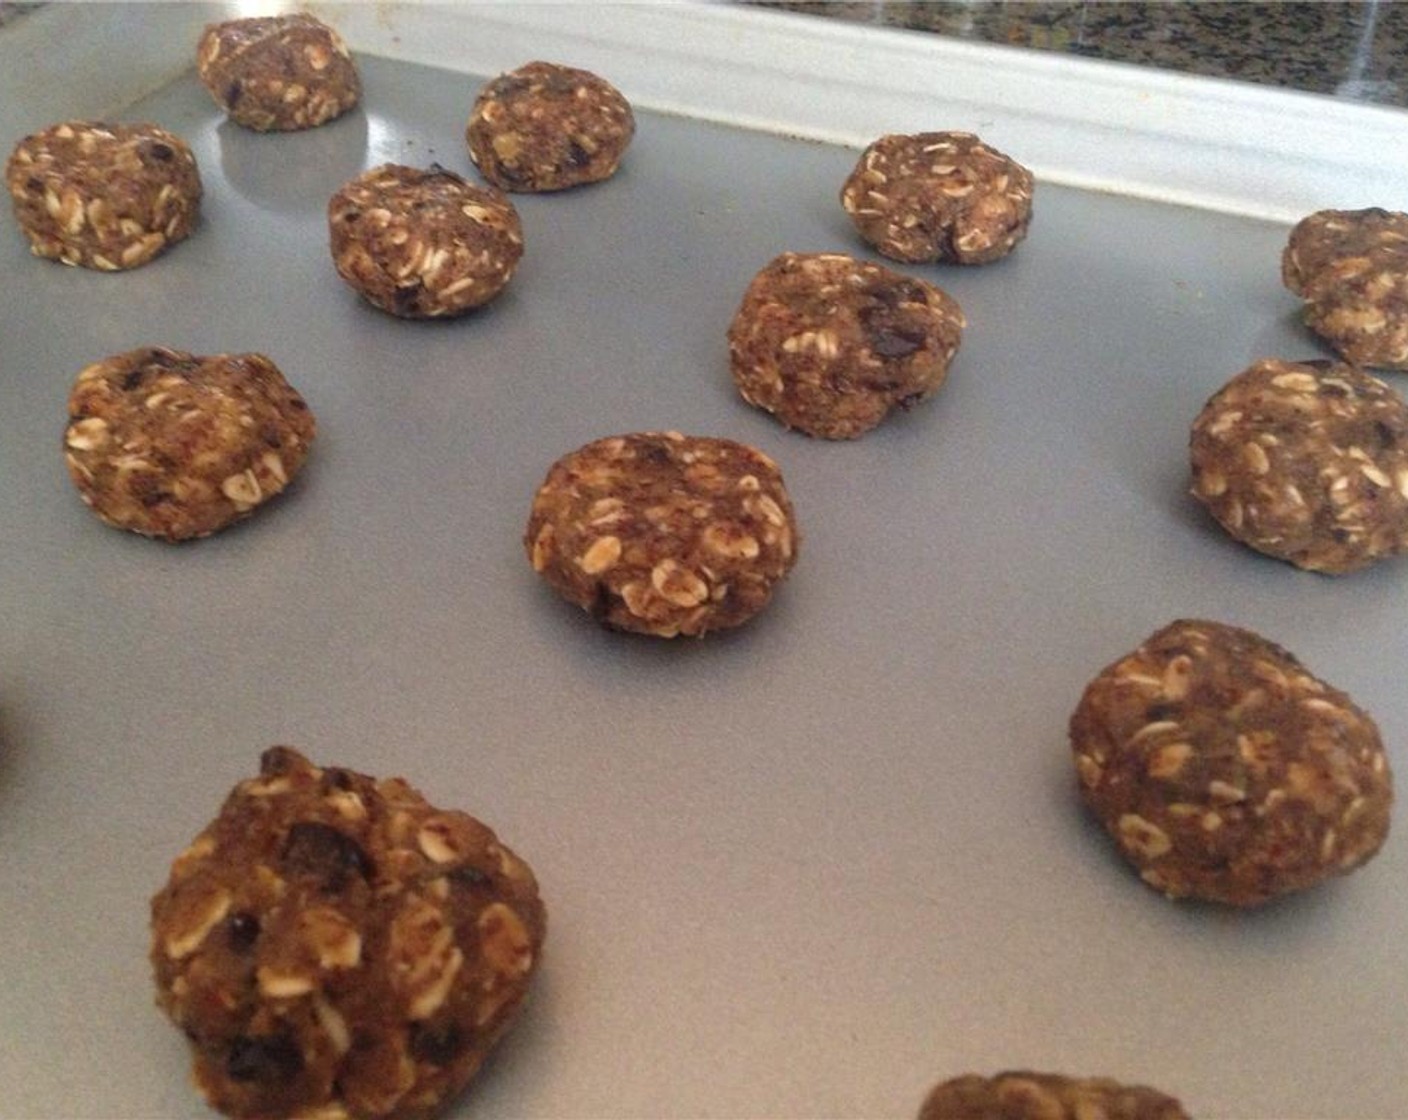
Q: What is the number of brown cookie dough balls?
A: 13